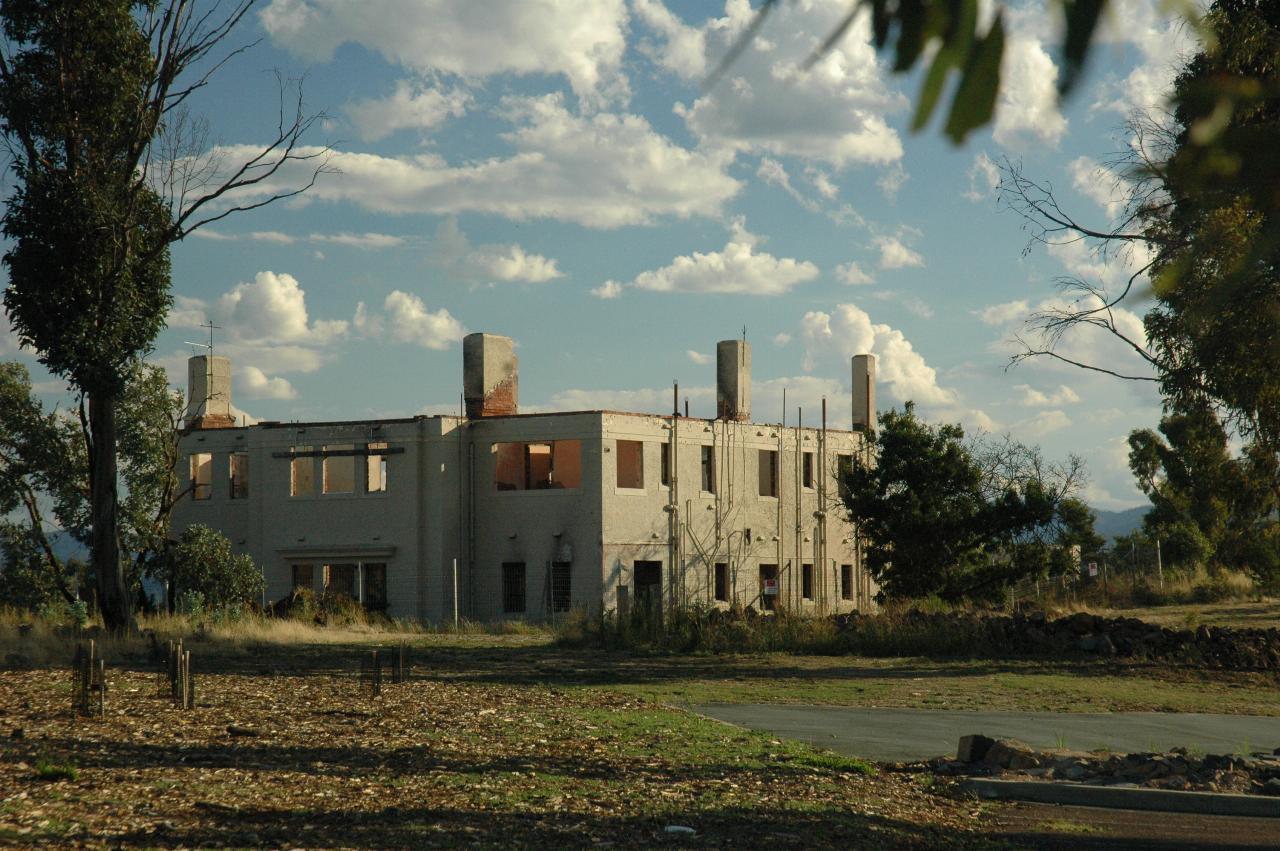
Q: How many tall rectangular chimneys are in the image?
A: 4